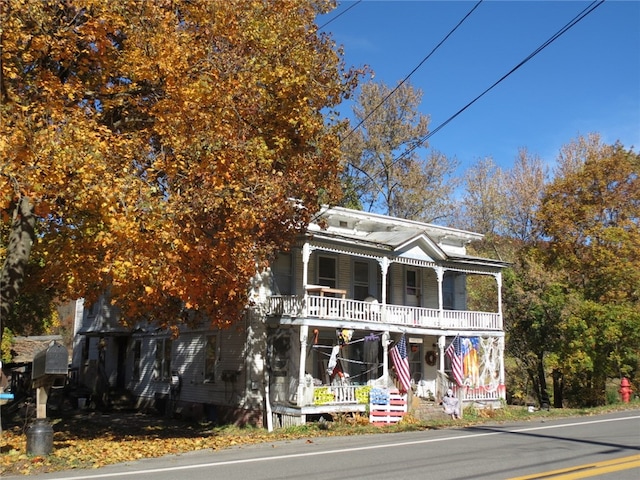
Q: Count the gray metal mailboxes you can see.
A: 1